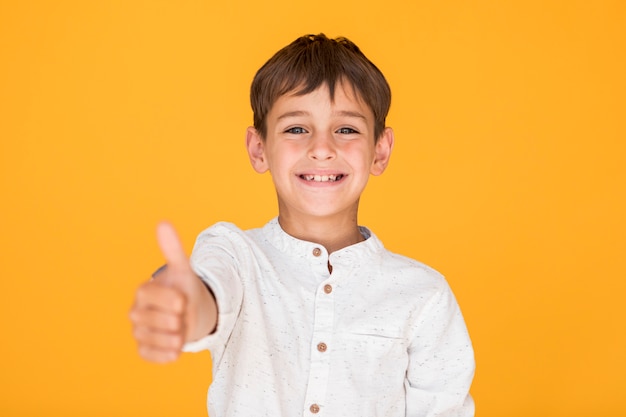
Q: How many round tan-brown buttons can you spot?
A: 4